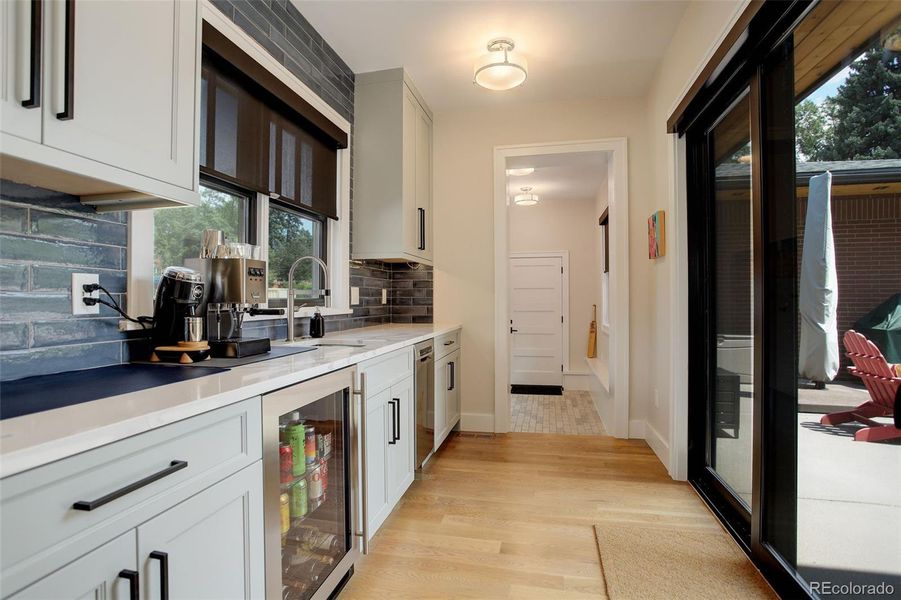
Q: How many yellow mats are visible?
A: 1